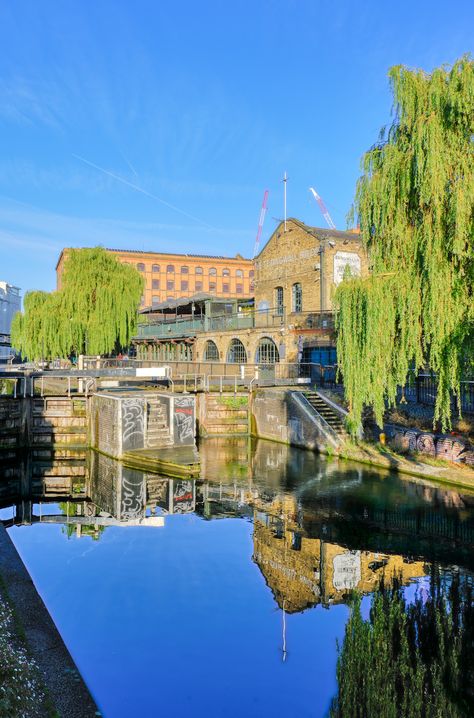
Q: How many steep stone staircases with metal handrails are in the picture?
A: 1